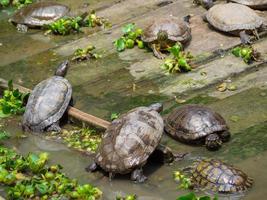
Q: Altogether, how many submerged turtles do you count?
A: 1